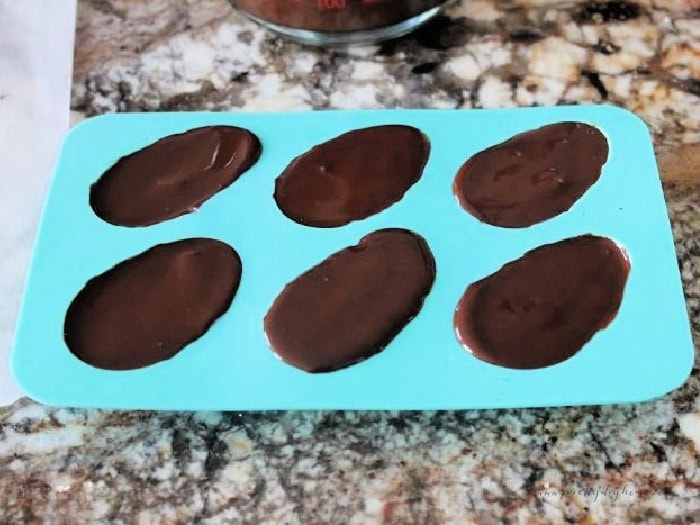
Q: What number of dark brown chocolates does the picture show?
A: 6